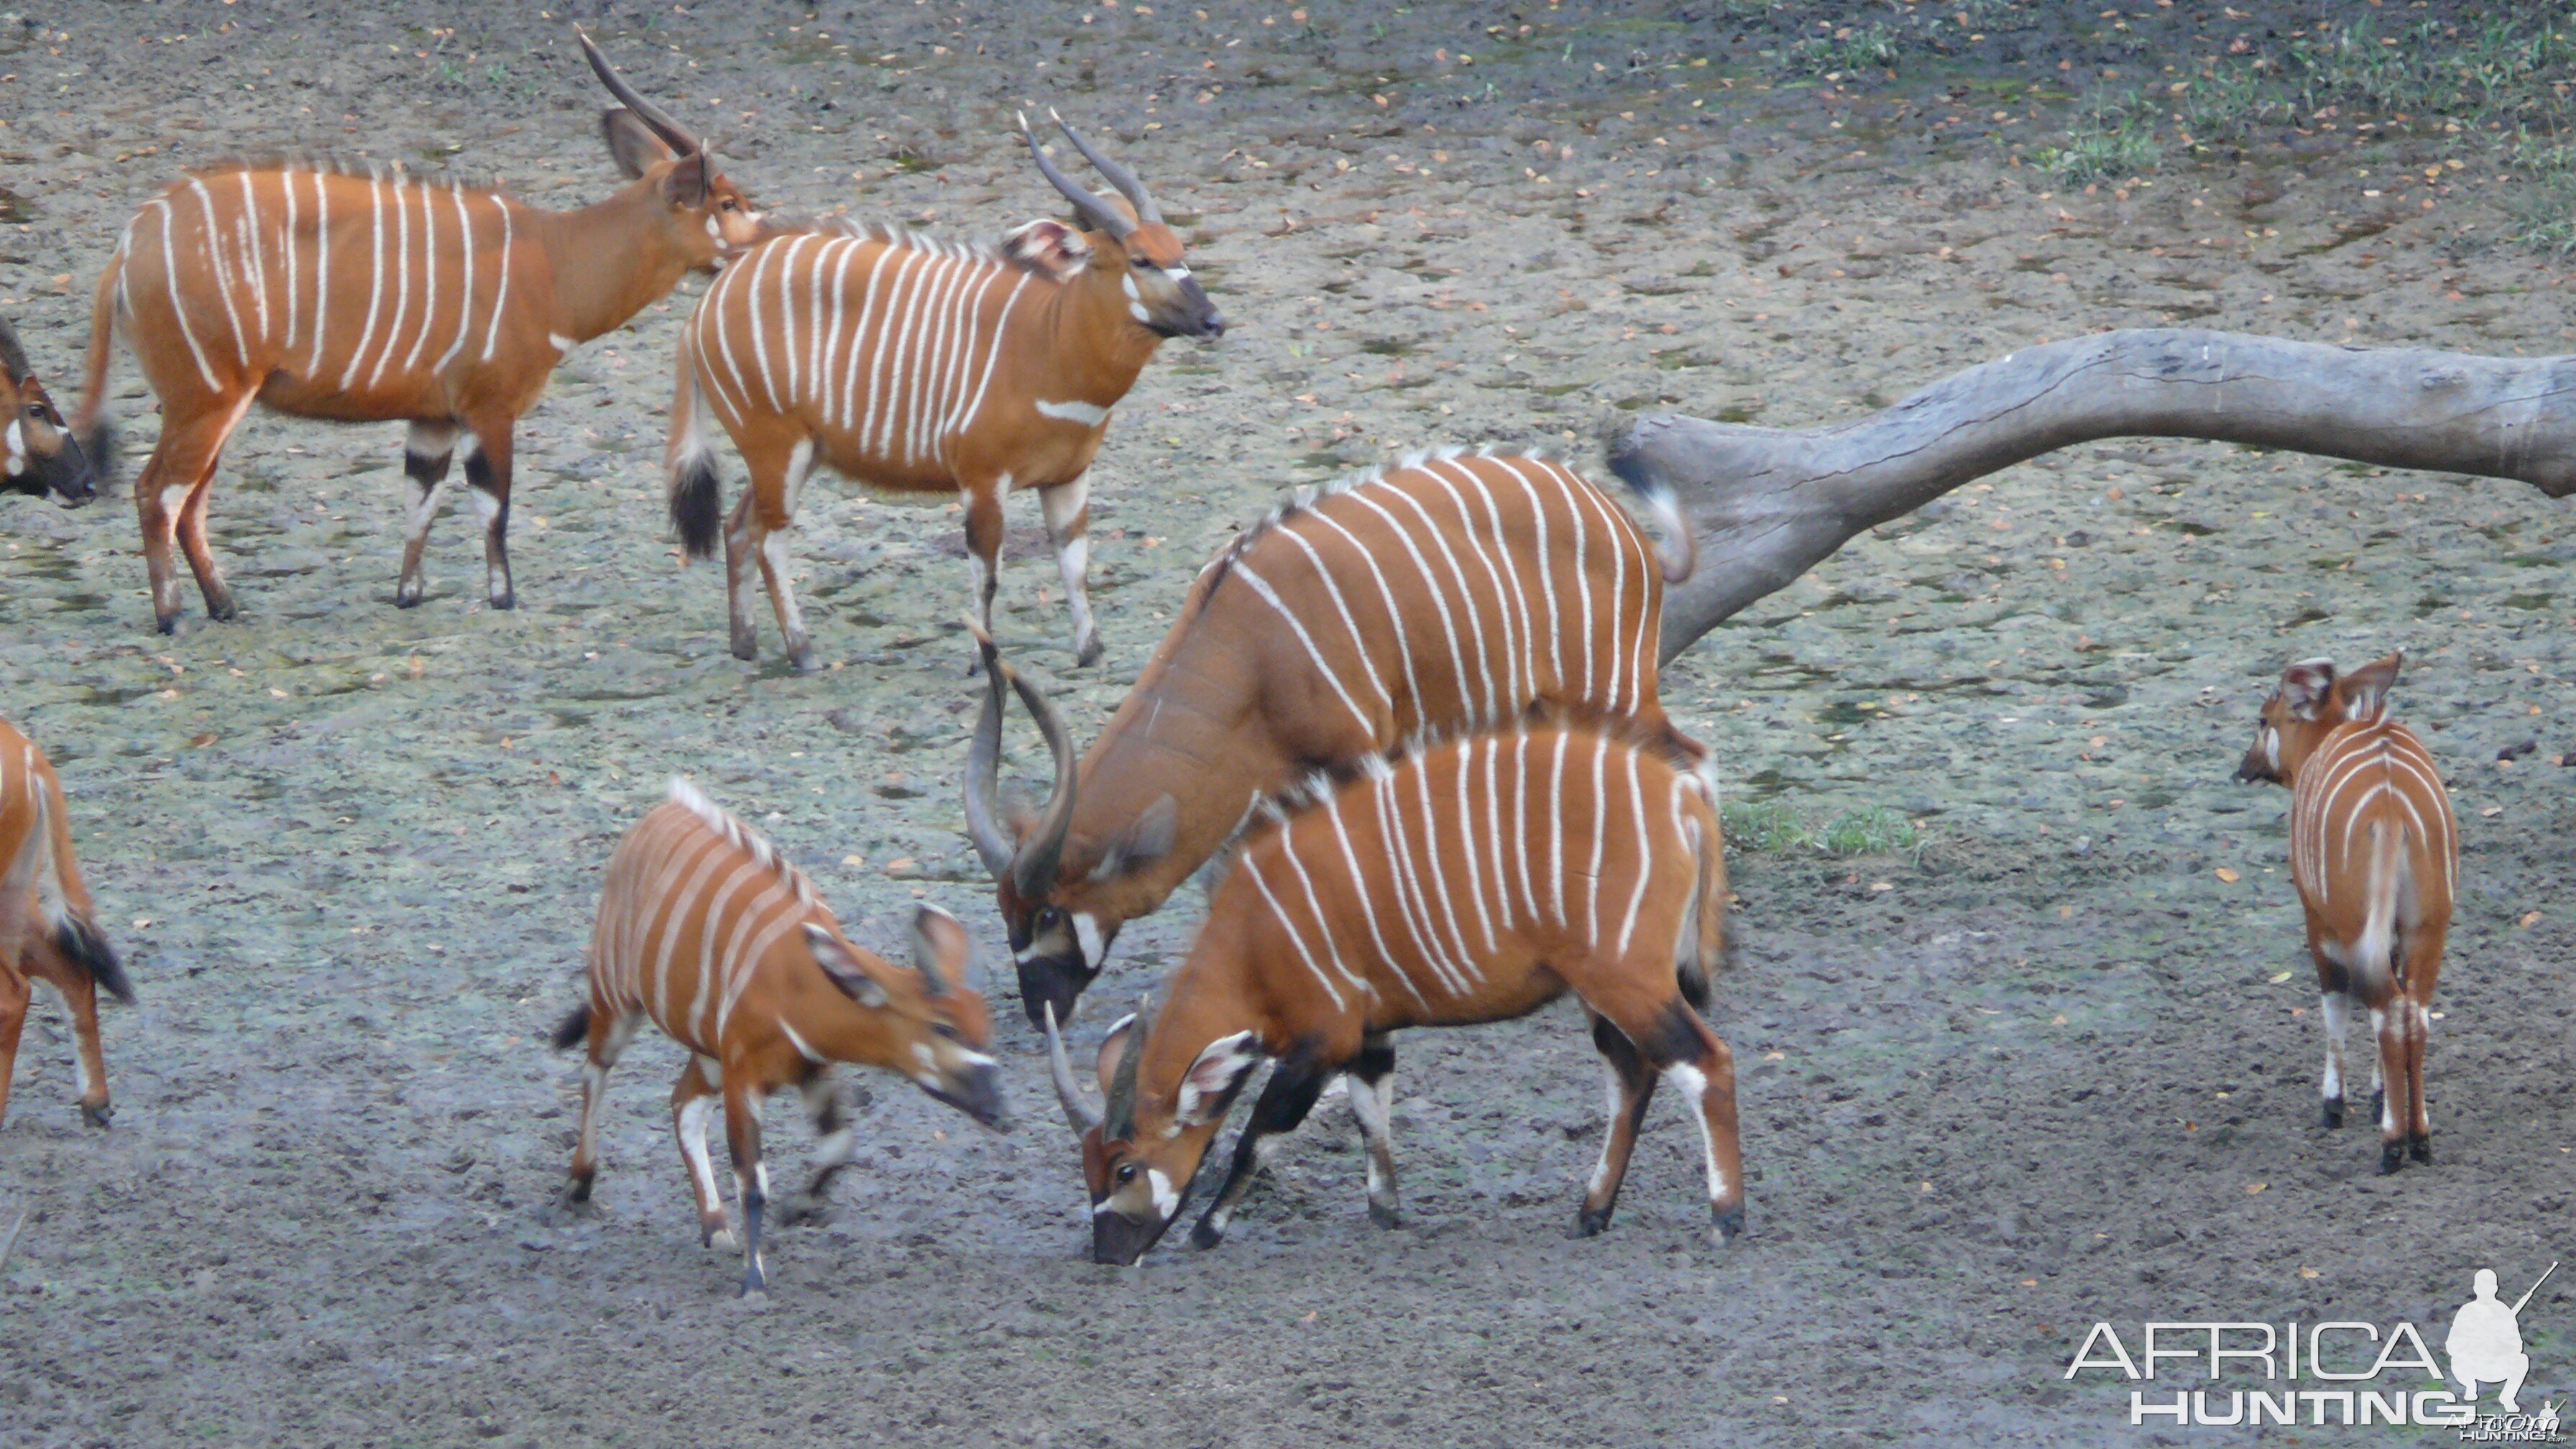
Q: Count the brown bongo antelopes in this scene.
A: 8